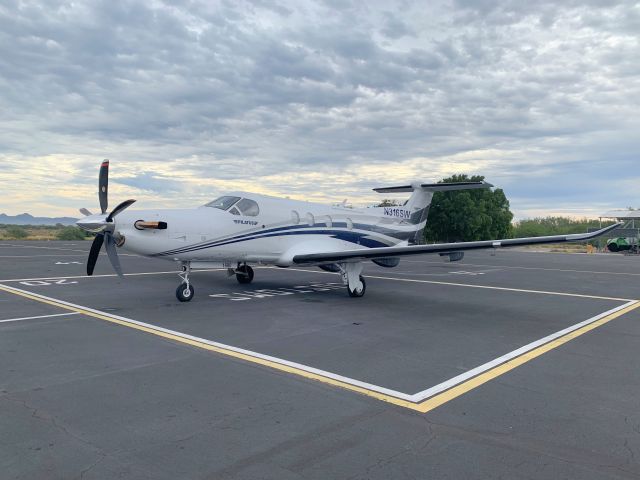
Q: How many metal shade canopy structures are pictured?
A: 1